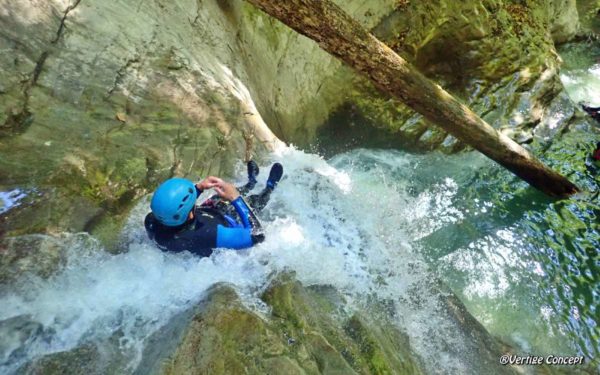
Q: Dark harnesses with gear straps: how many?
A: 1